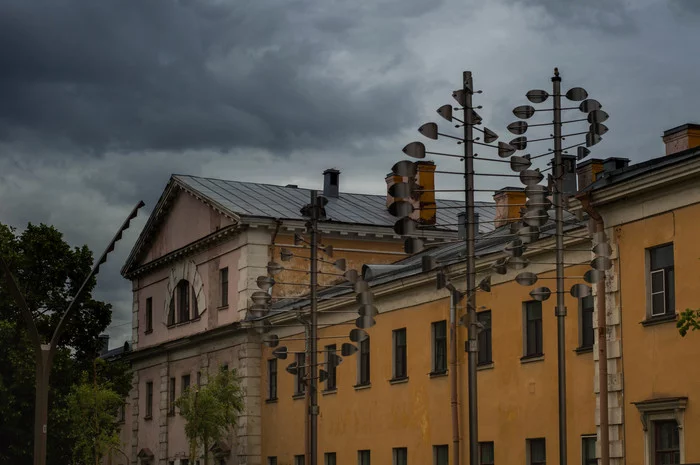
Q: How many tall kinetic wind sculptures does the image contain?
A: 3